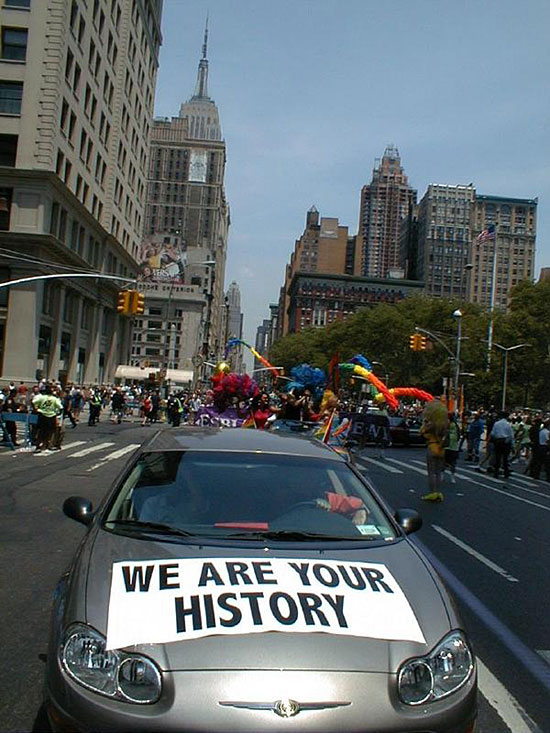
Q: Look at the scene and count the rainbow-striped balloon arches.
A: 3